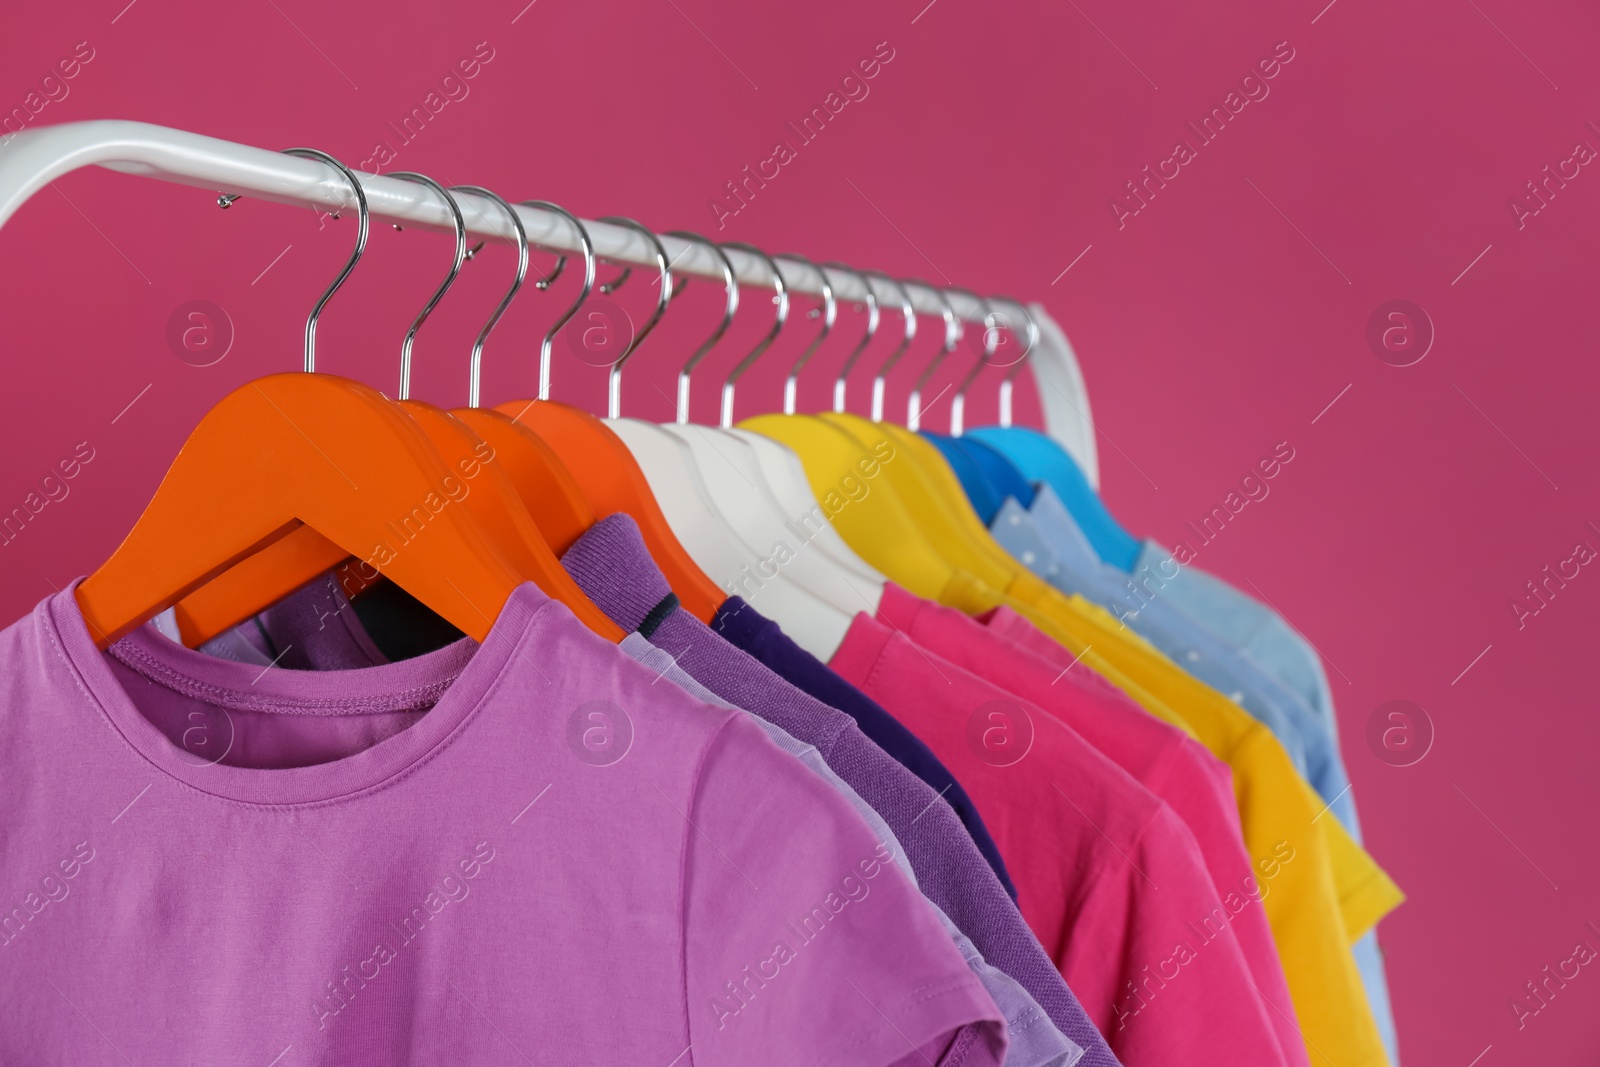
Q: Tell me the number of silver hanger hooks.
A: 13